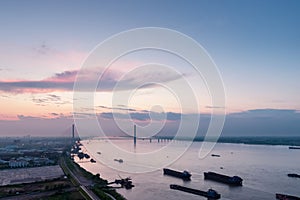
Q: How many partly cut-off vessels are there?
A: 3